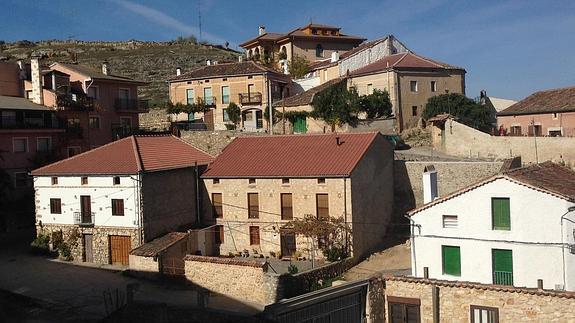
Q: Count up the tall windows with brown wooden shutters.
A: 4